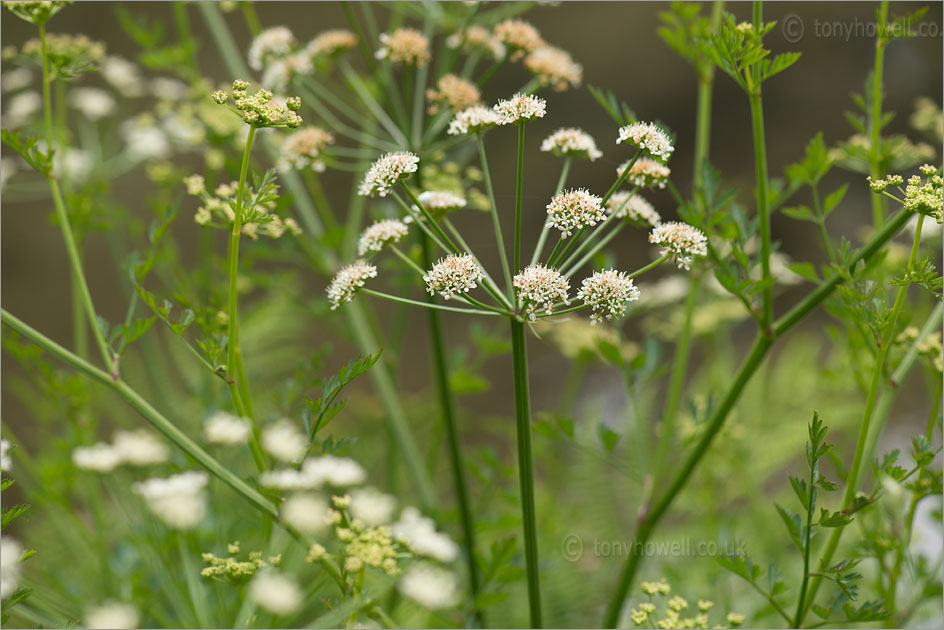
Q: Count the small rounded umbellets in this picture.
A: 15